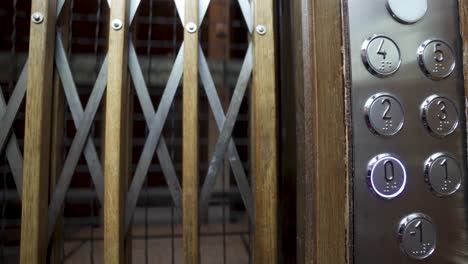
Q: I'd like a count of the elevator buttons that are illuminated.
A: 1